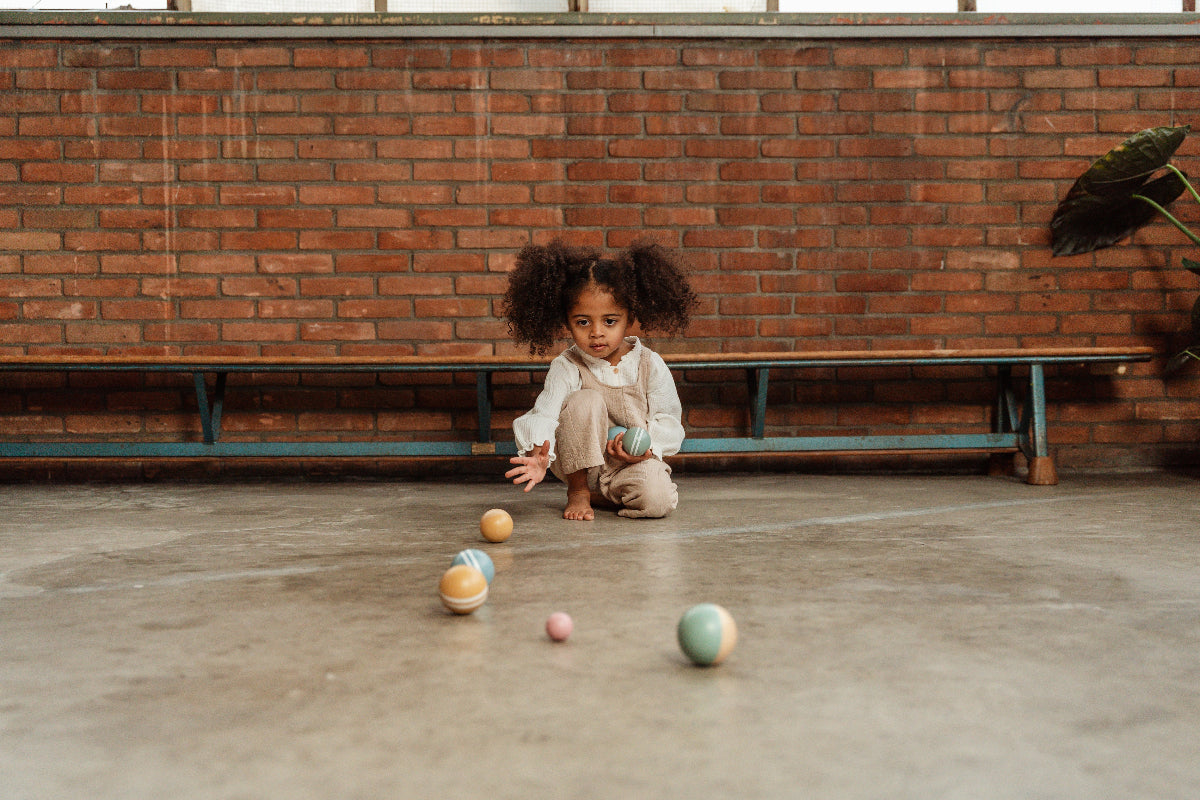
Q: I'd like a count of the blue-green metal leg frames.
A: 4